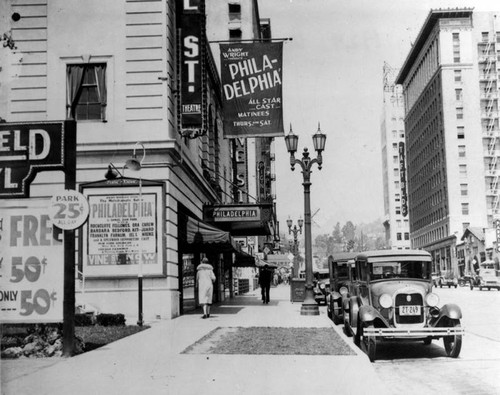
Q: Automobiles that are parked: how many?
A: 3